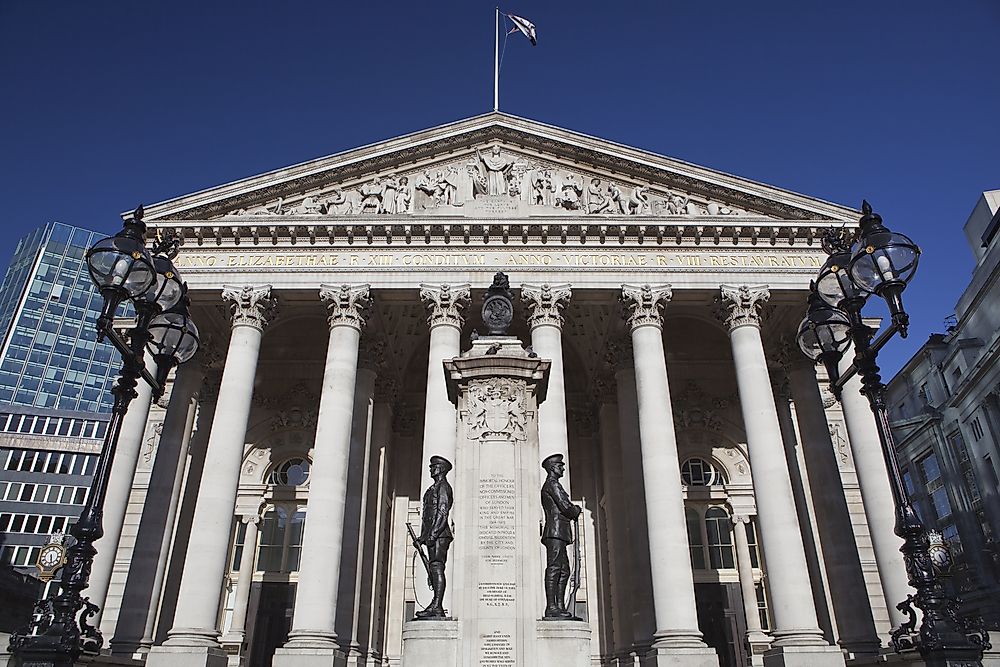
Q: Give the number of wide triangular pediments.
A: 1